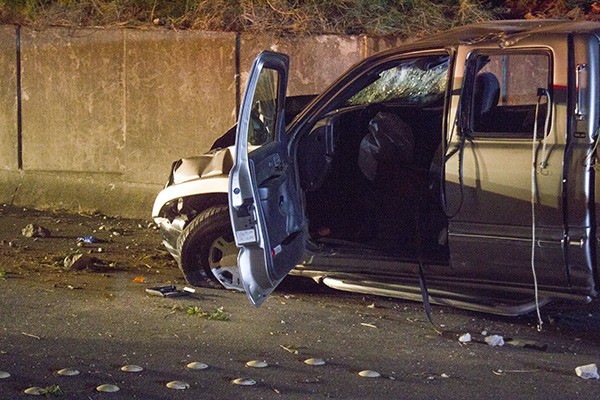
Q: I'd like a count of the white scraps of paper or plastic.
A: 3